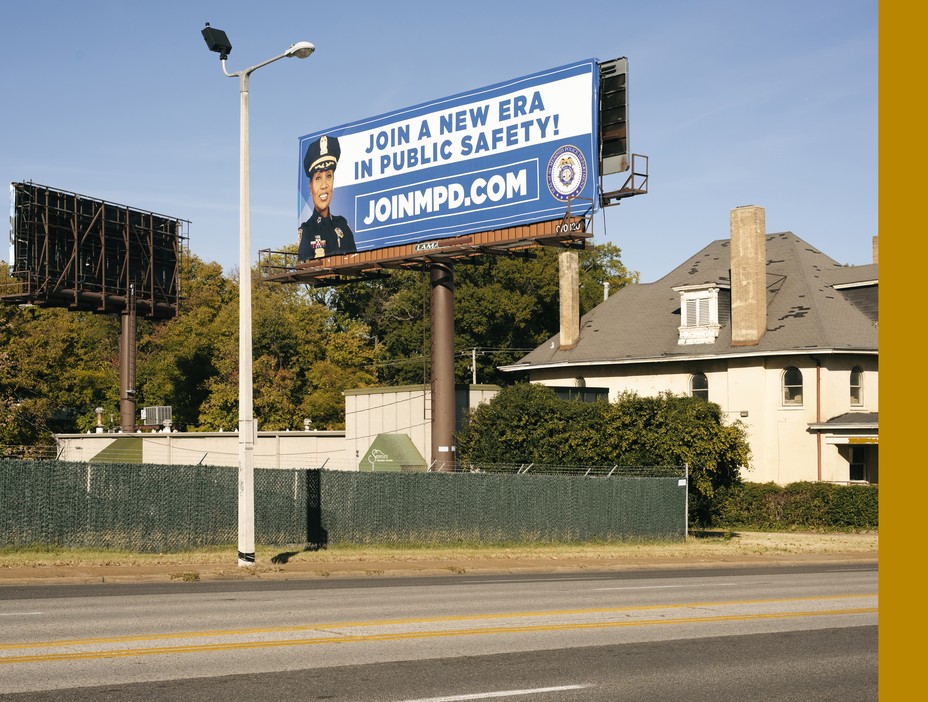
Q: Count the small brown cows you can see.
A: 0